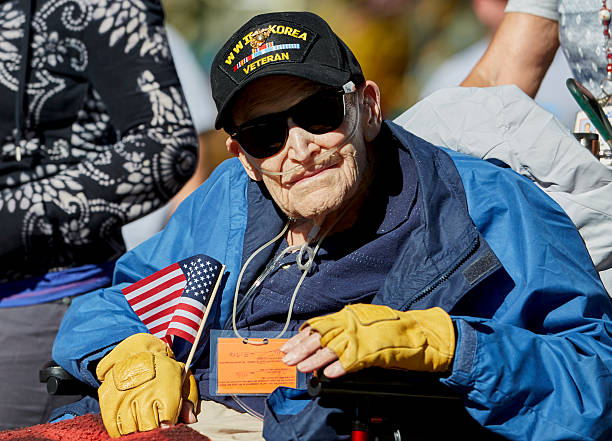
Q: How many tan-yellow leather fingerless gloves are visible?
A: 2